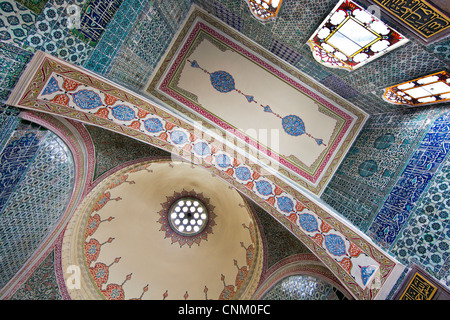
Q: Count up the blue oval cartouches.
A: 13